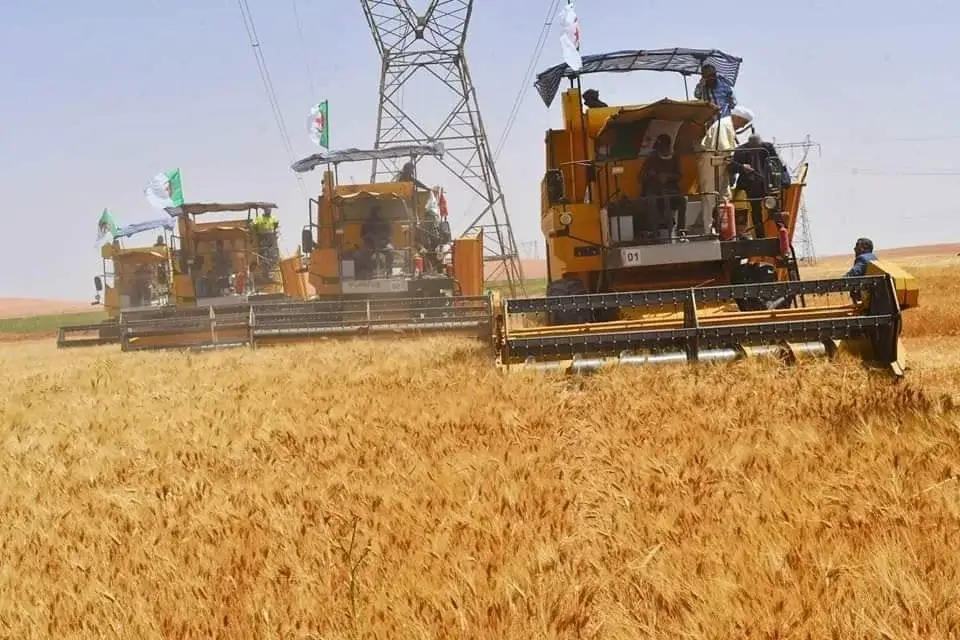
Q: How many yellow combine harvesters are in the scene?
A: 4